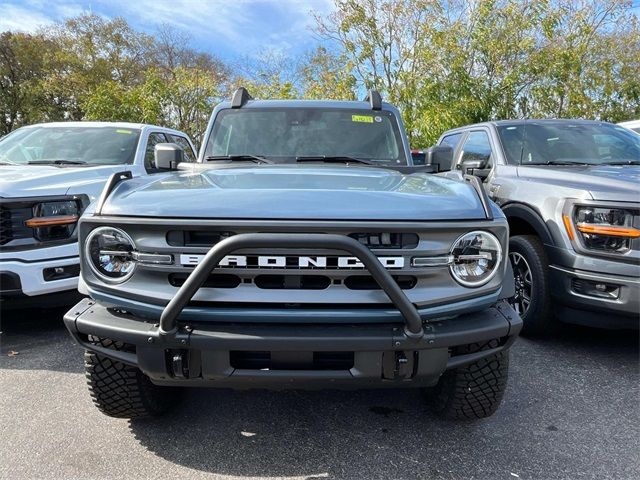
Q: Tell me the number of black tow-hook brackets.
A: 2